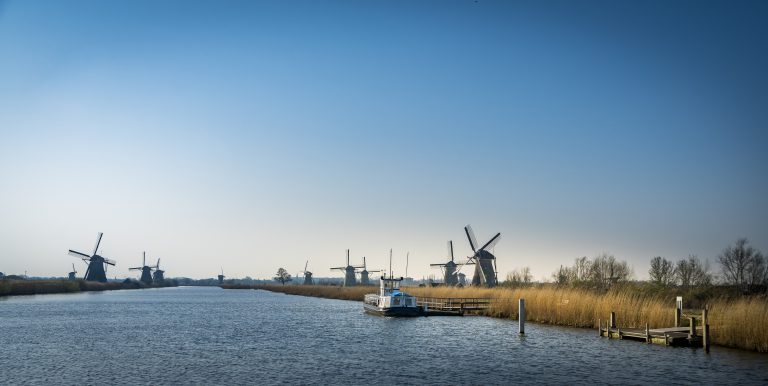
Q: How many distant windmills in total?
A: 11